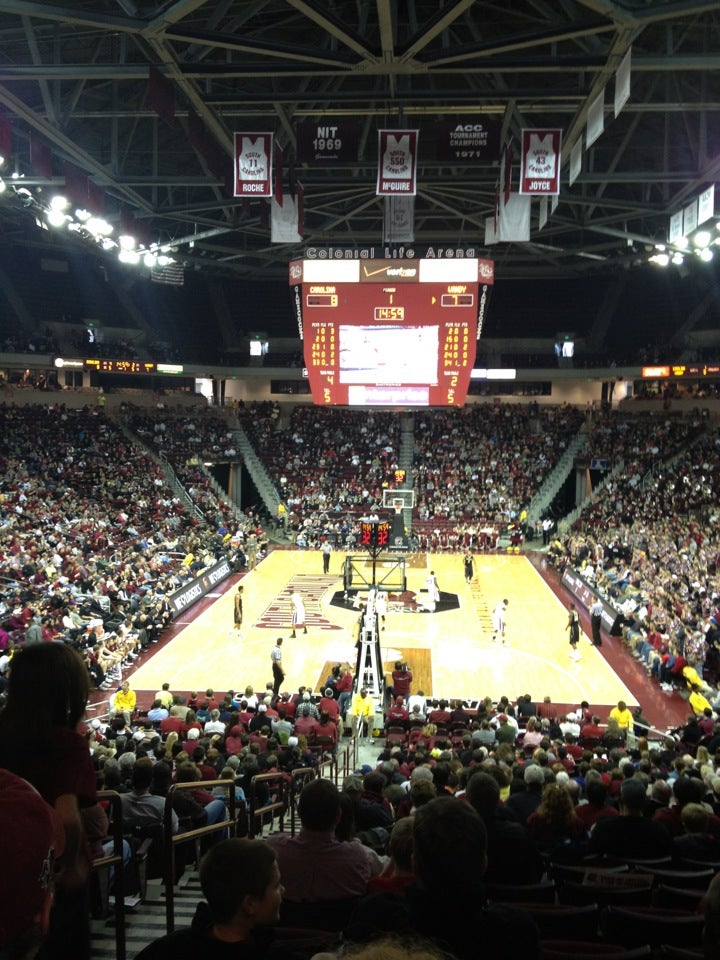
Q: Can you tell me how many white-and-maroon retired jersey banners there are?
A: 3